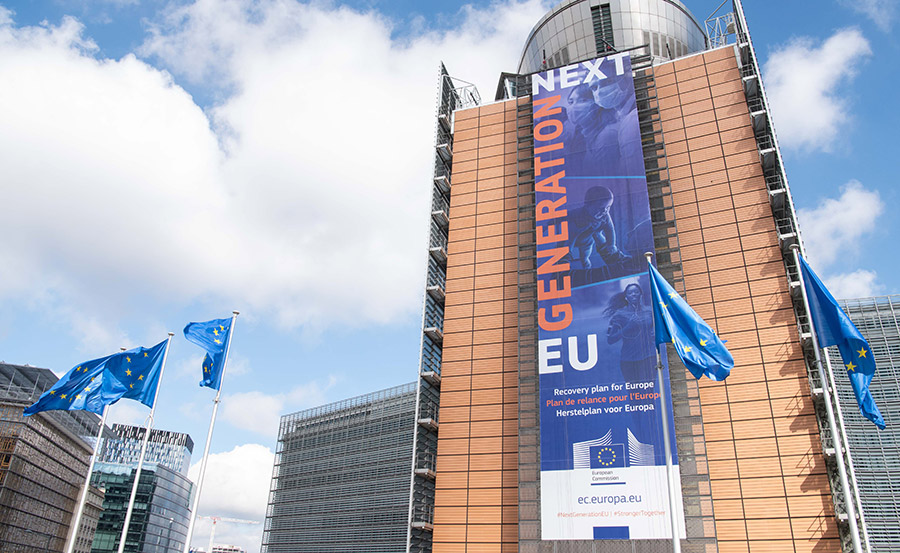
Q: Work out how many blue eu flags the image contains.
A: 5